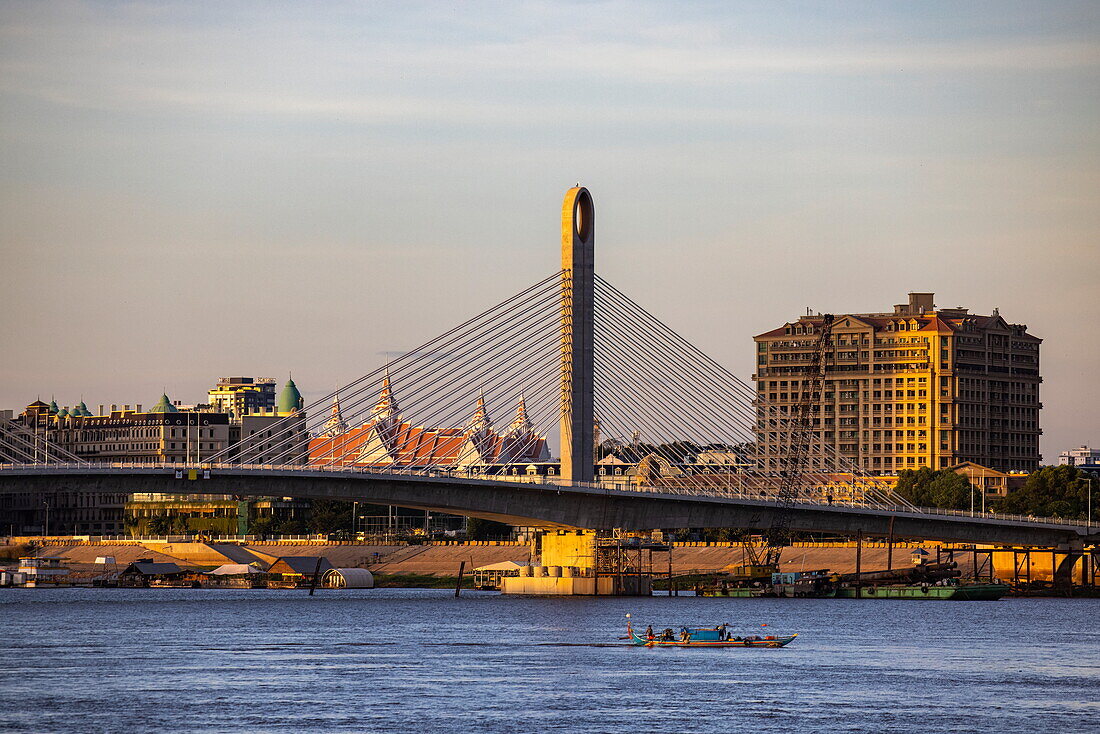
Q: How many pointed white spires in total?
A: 4